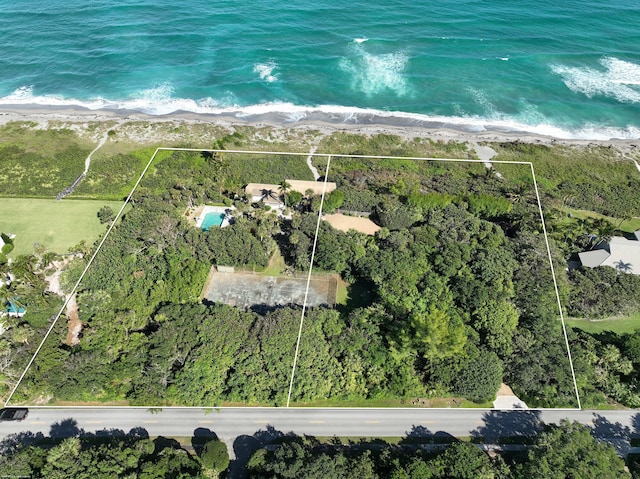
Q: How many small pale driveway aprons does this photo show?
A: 1